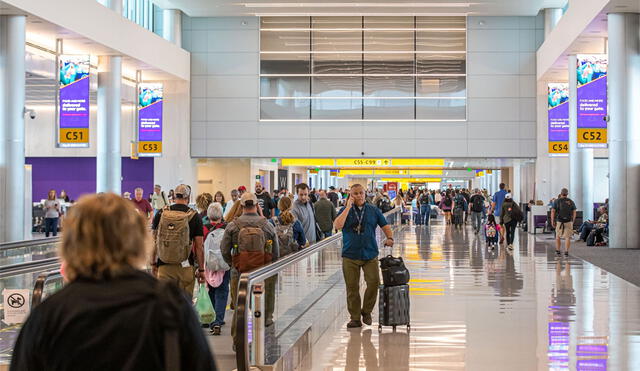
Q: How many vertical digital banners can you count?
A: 4